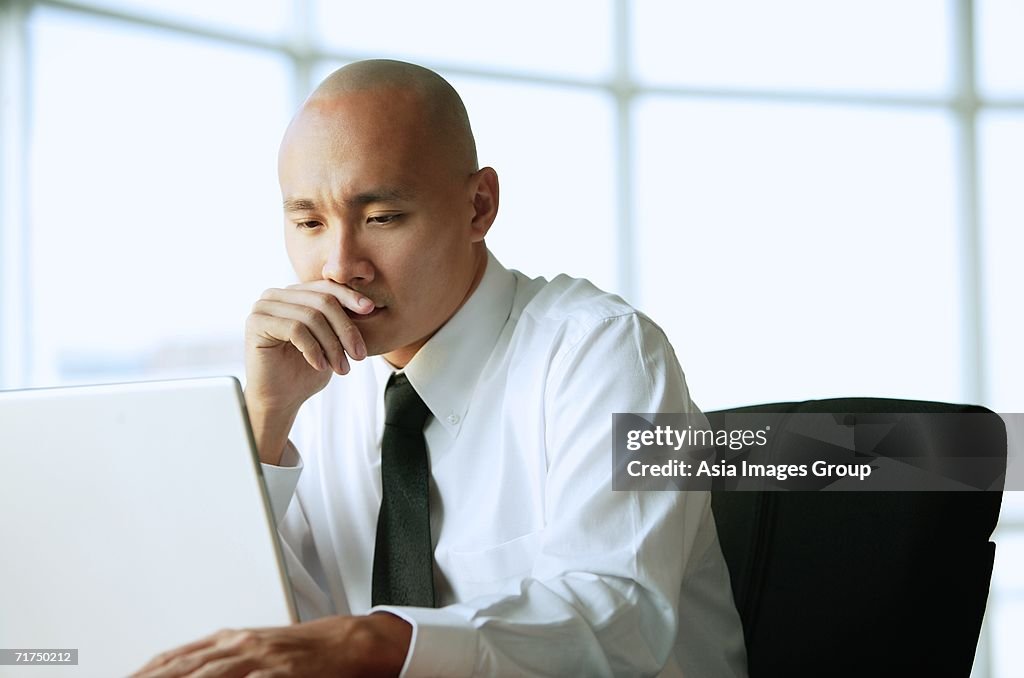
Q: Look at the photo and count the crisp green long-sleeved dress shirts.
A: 0